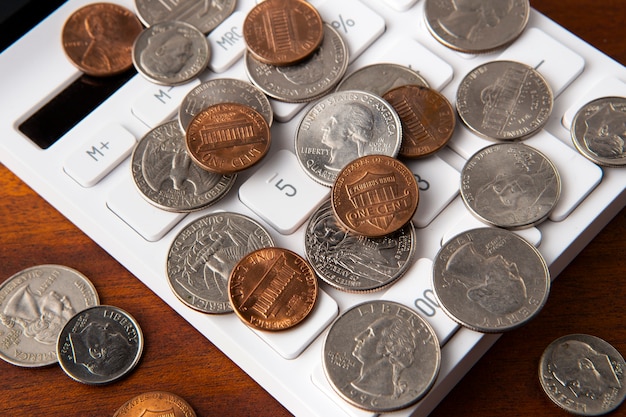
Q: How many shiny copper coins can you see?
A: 7